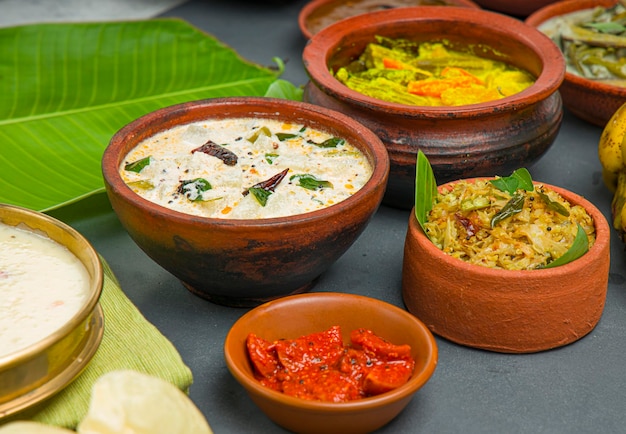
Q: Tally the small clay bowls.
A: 2